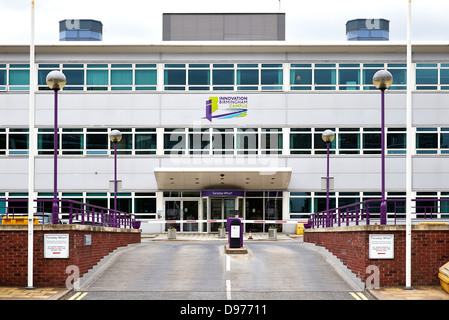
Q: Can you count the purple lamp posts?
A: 4